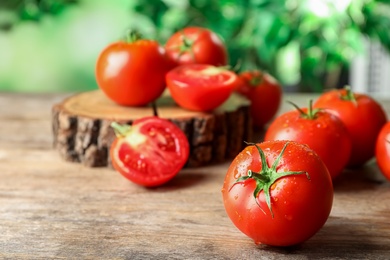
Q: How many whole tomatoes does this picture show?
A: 7